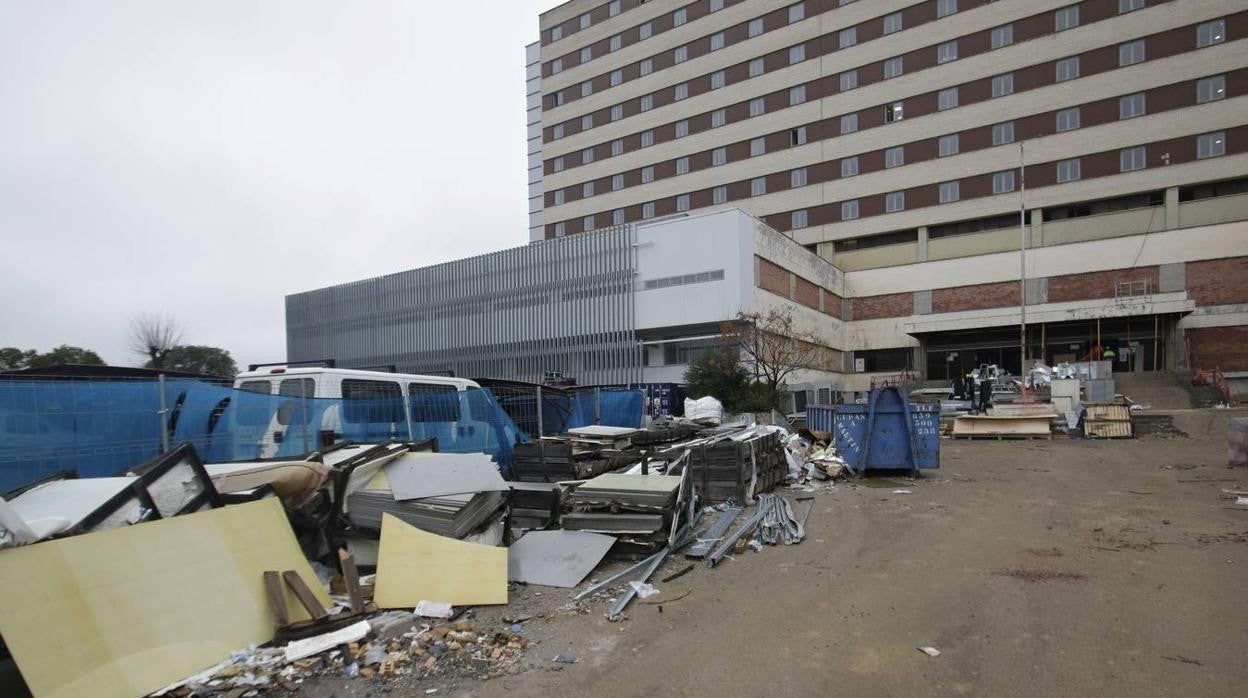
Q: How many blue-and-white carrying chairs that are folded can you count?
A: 0